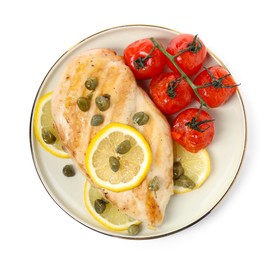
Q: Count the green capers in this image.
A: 14